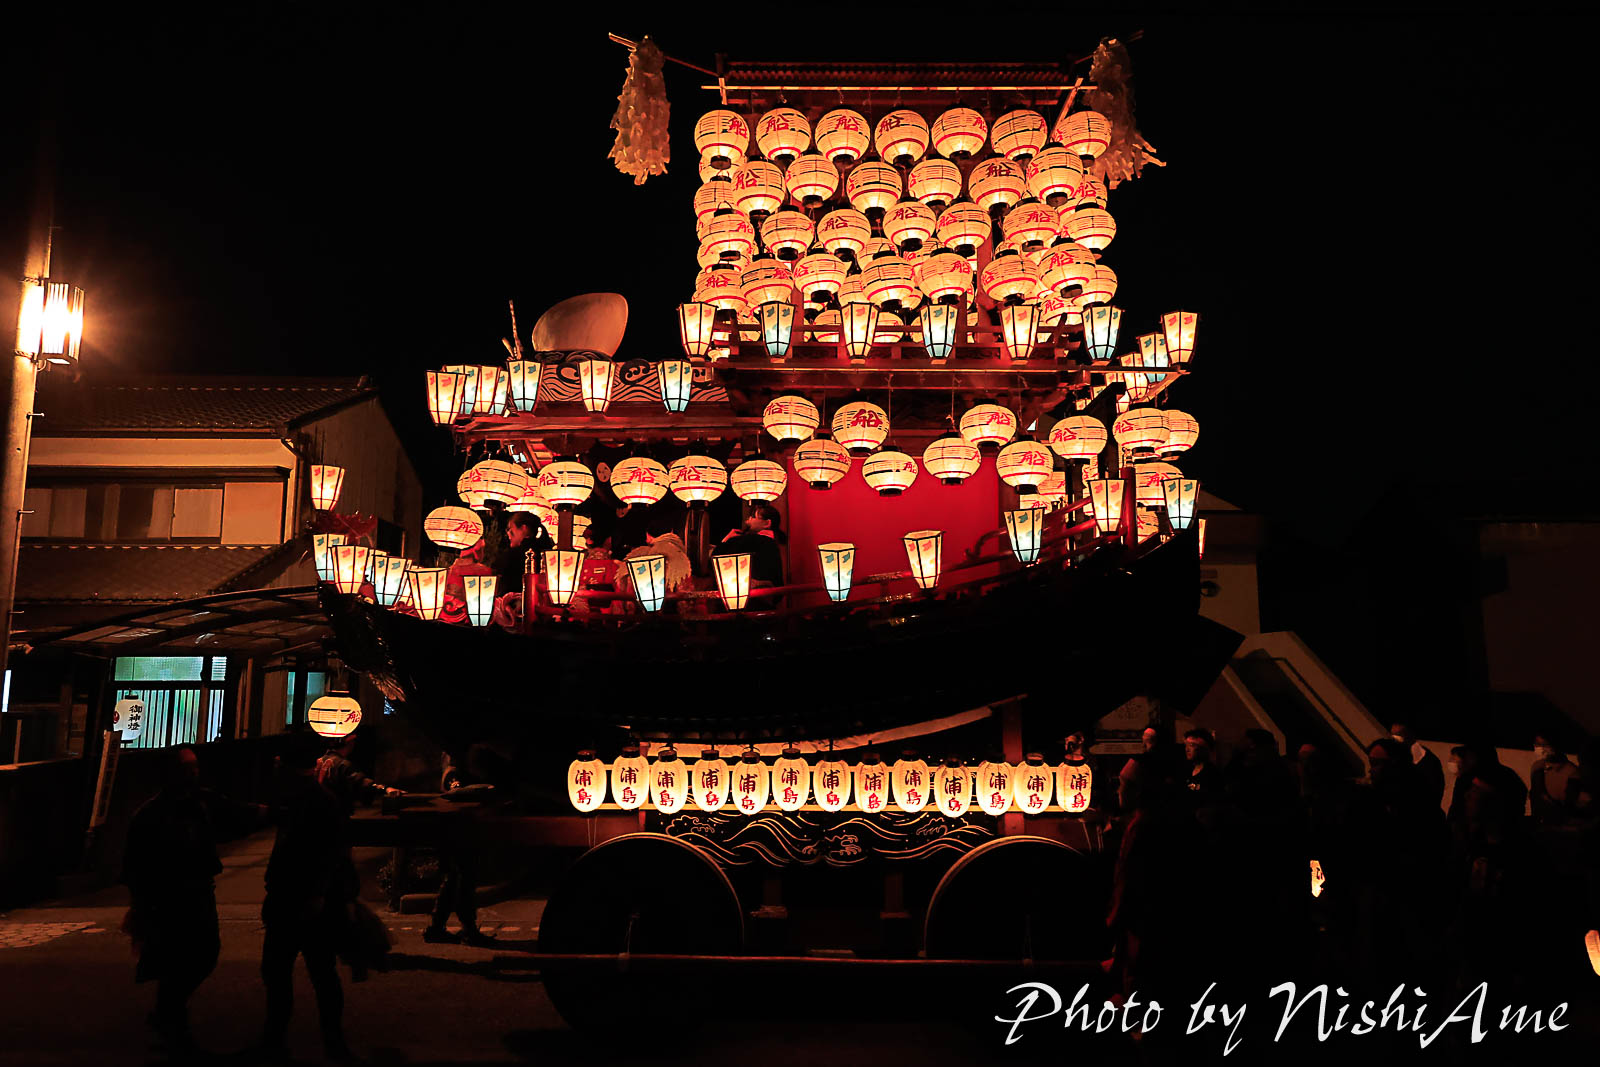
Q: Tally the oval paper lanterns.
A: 13